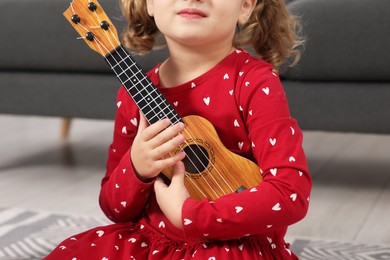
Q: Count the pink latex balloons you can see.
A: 0